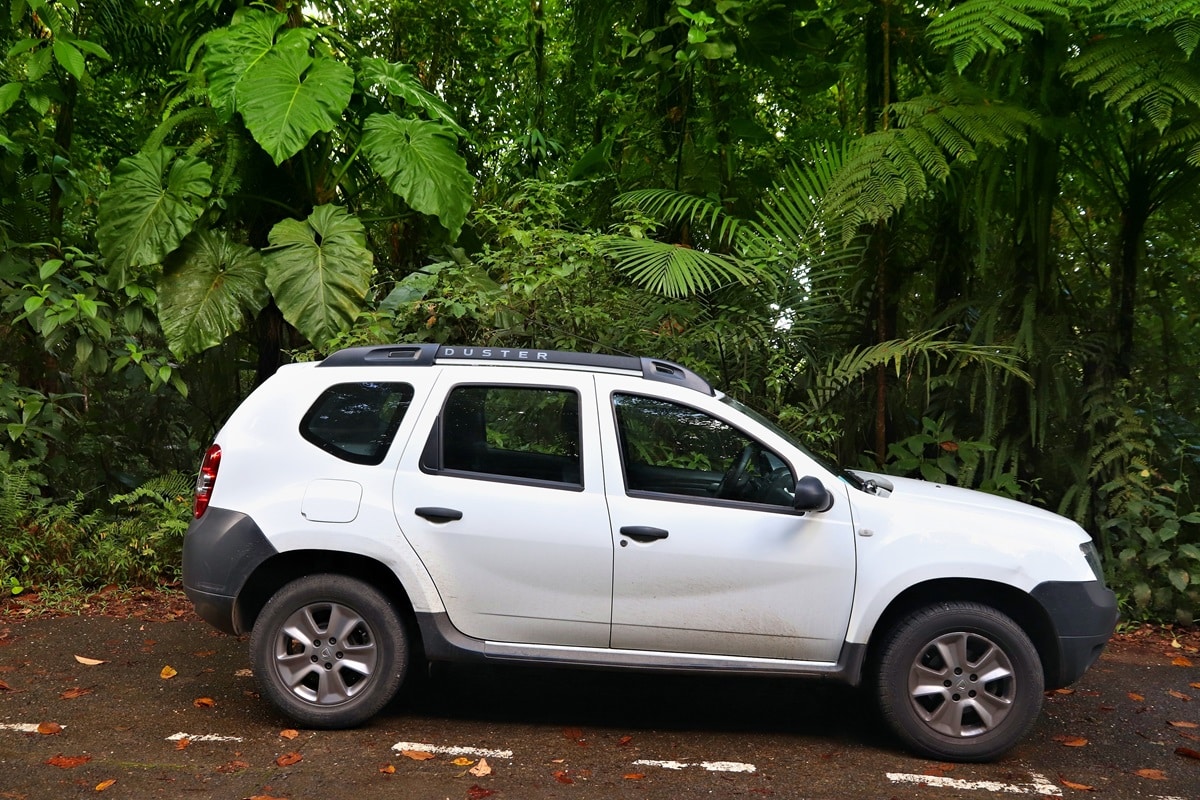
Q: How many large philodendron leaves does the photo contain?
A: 7